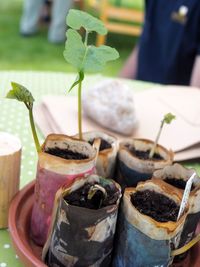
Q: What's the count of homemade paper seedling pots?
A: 6